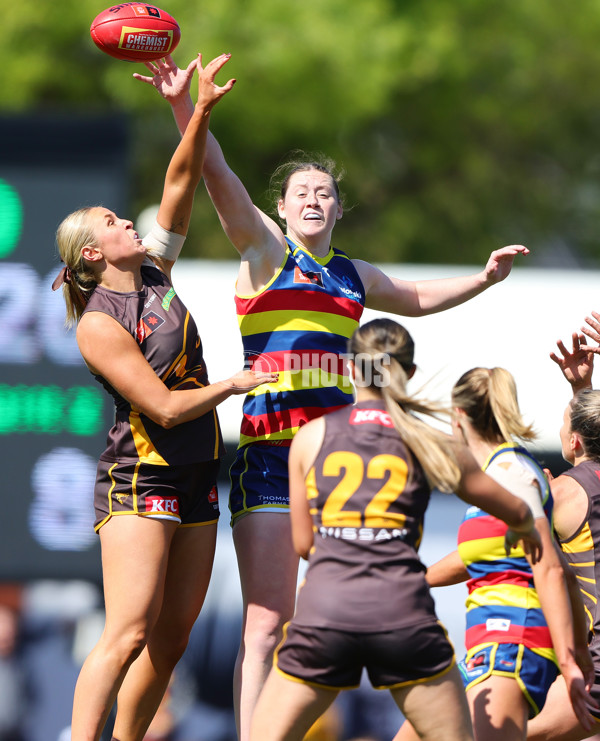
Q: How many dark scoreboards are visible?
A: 1